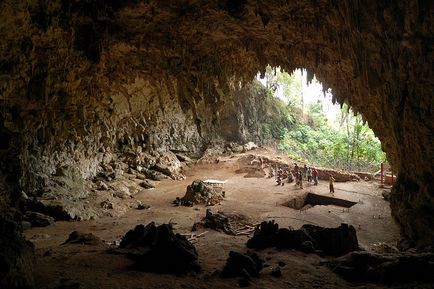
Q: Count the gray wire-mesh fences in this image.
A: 0